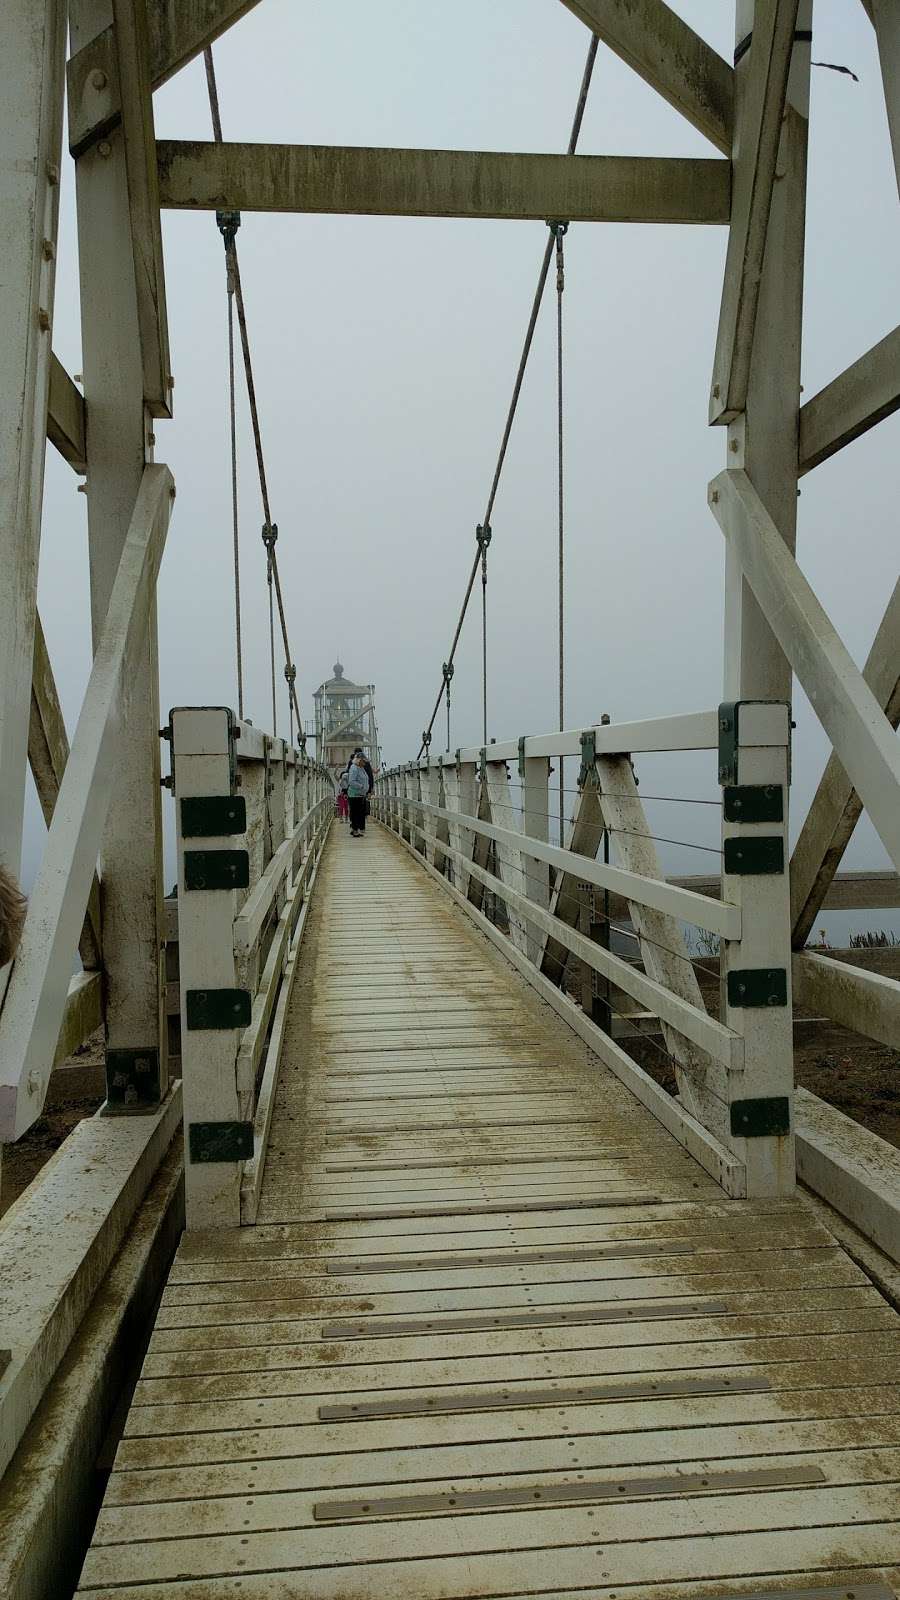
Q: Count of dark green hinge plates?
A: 8